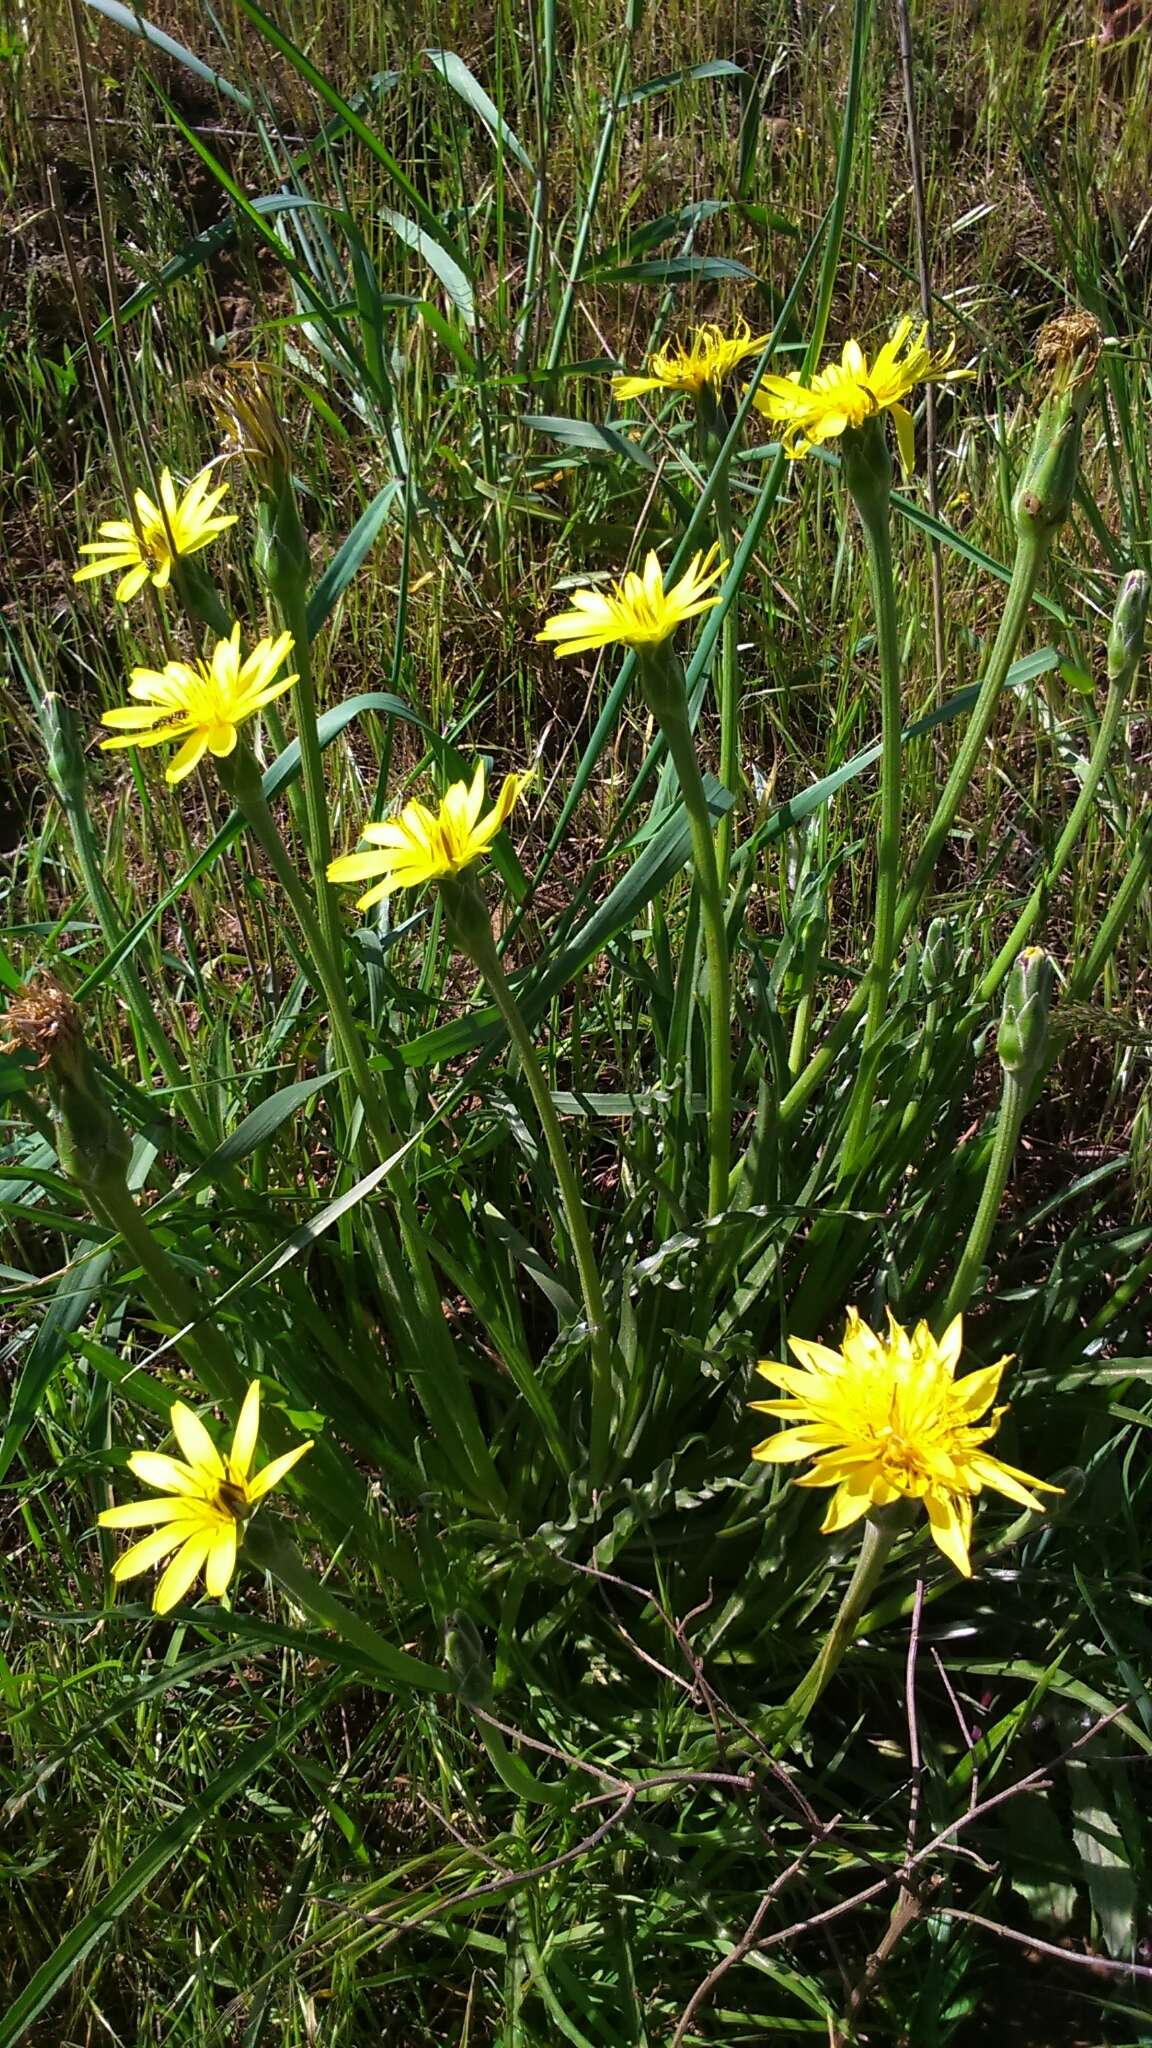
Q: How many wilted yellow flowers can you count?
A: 3